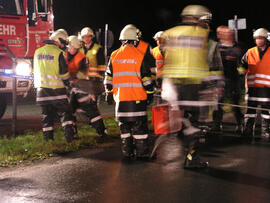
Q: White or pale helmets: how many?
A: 7